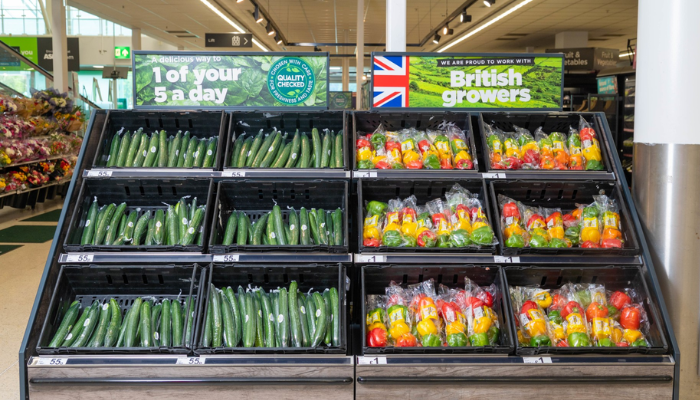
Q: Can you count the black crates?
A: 12